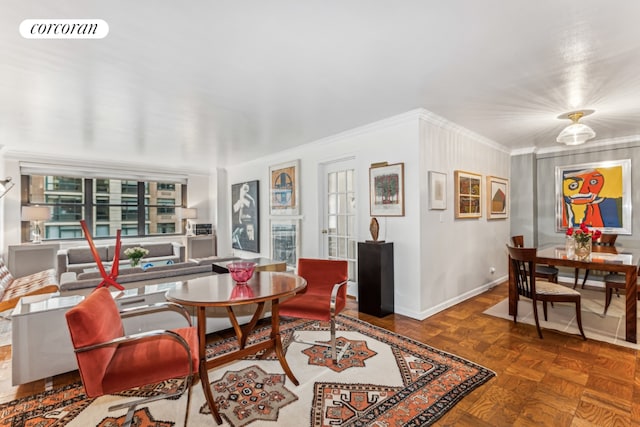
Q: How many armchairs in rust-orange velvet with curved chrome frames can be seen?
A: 2